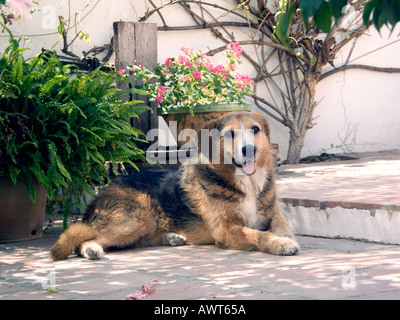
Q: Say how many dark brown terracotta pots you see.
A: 1